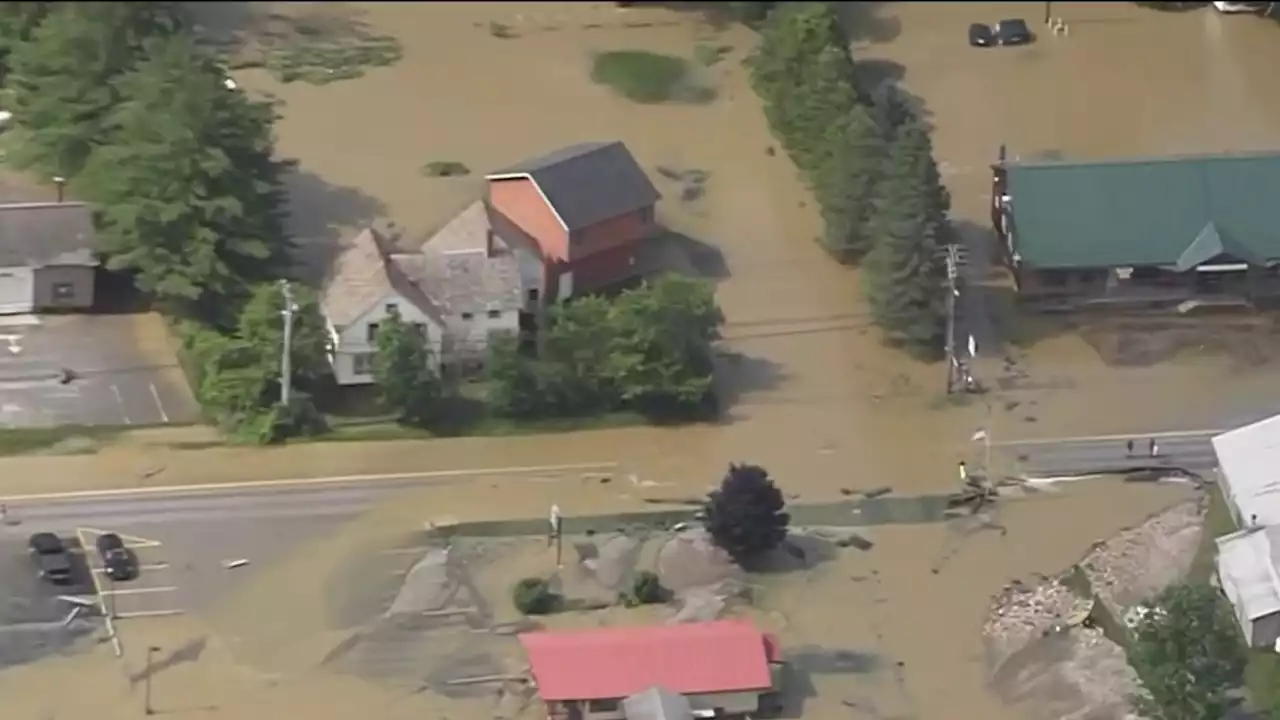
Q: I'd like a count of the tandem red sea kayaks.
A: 0